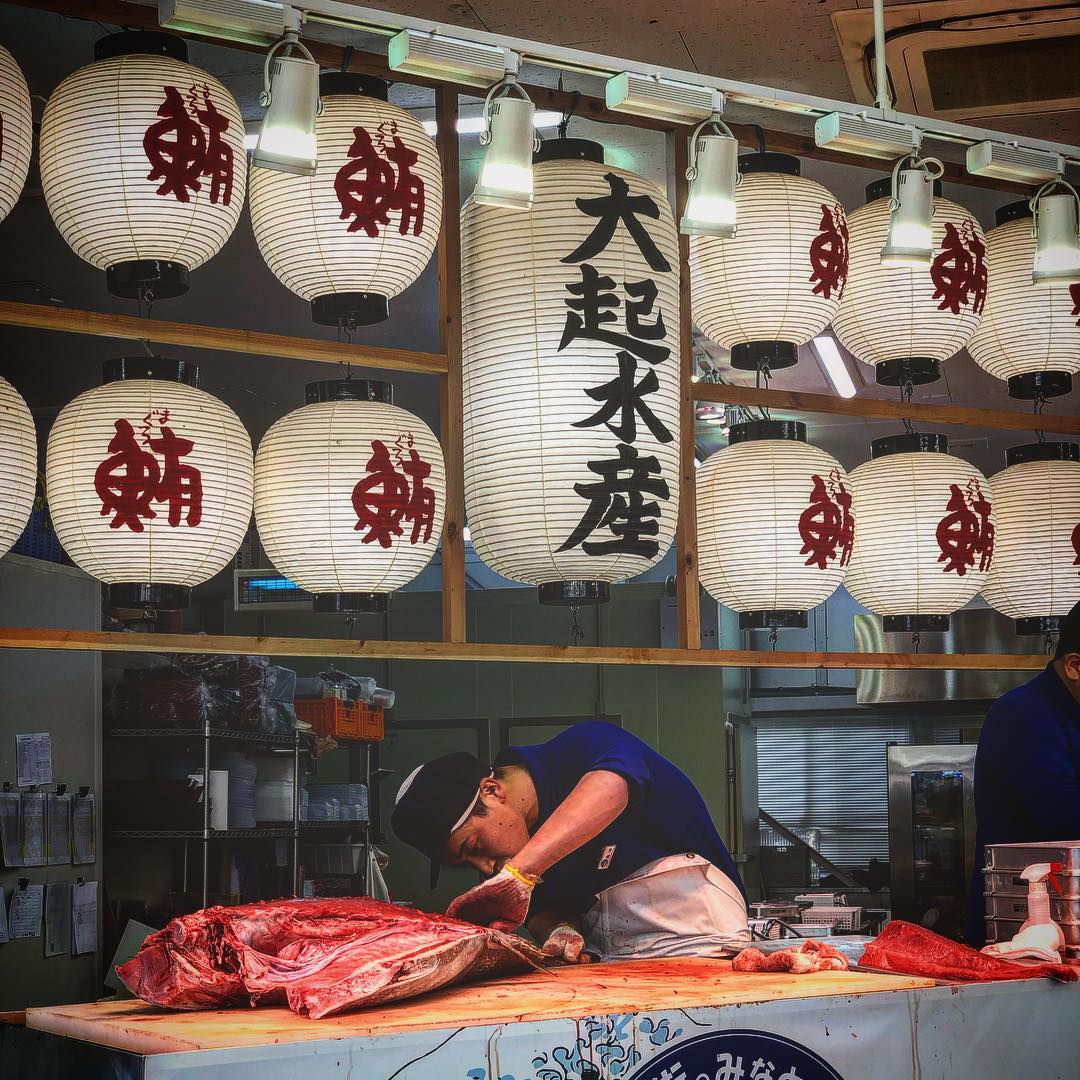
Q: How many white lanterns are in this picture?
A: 13